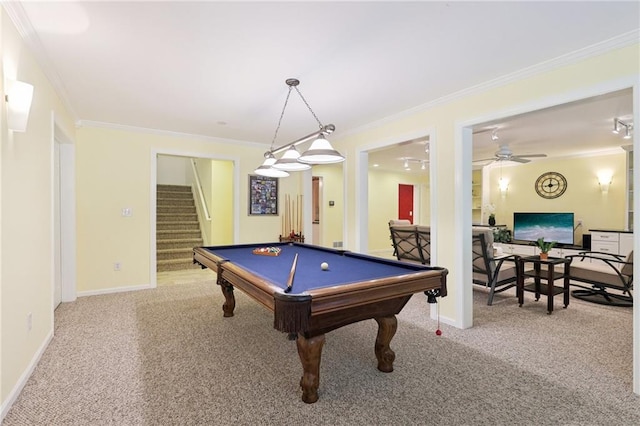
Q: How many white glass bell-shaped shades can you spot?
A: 3